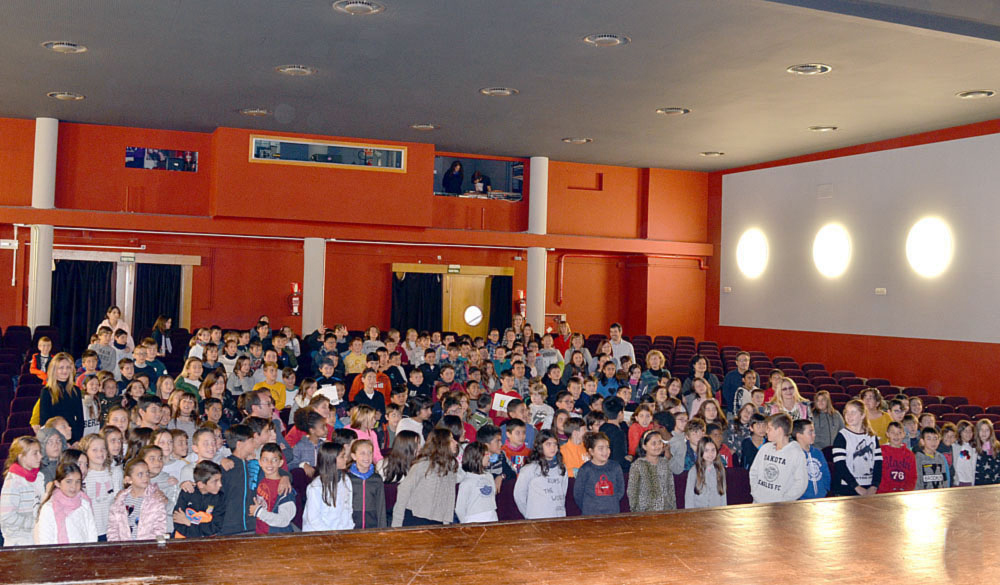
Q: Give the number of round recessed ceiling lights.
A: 14